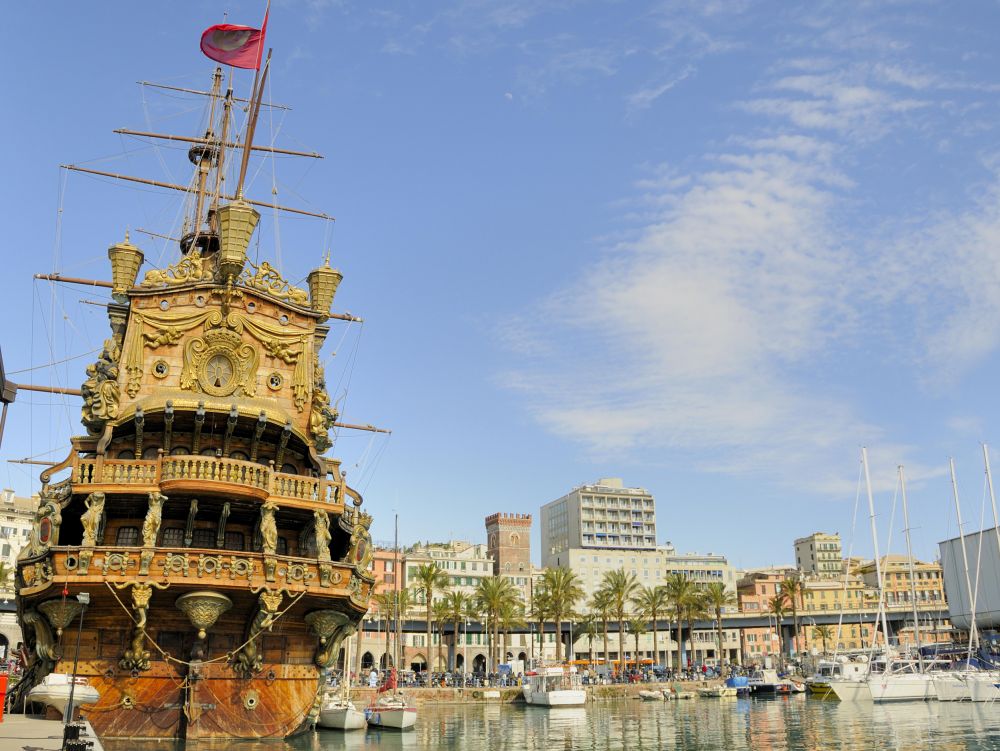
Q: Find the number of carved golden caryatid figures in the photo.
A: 4